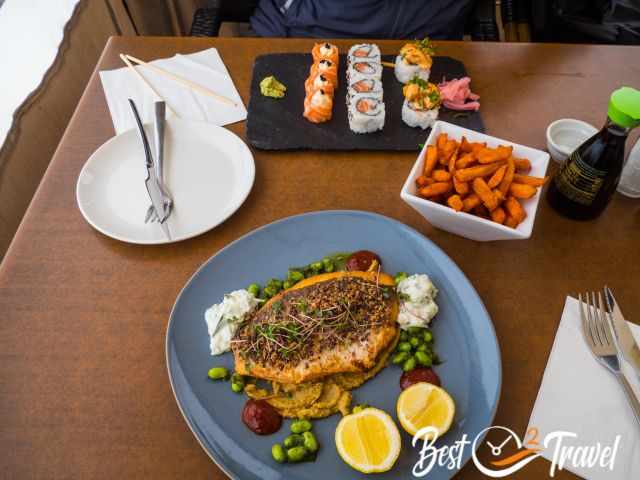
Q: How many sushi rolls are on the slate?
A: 10